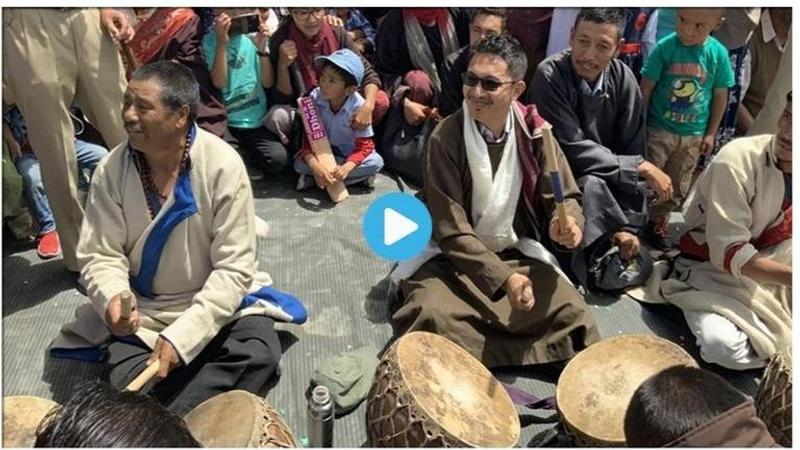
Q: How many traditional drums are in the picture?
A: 5